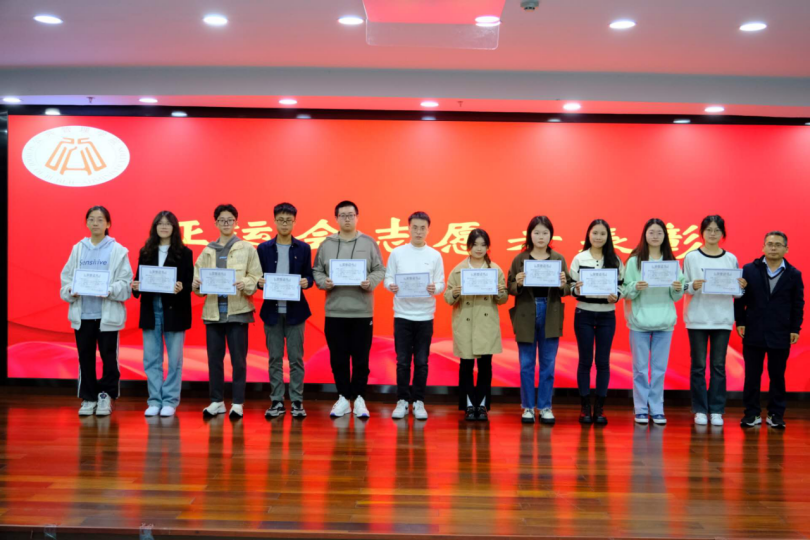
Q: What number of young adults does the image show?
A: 11